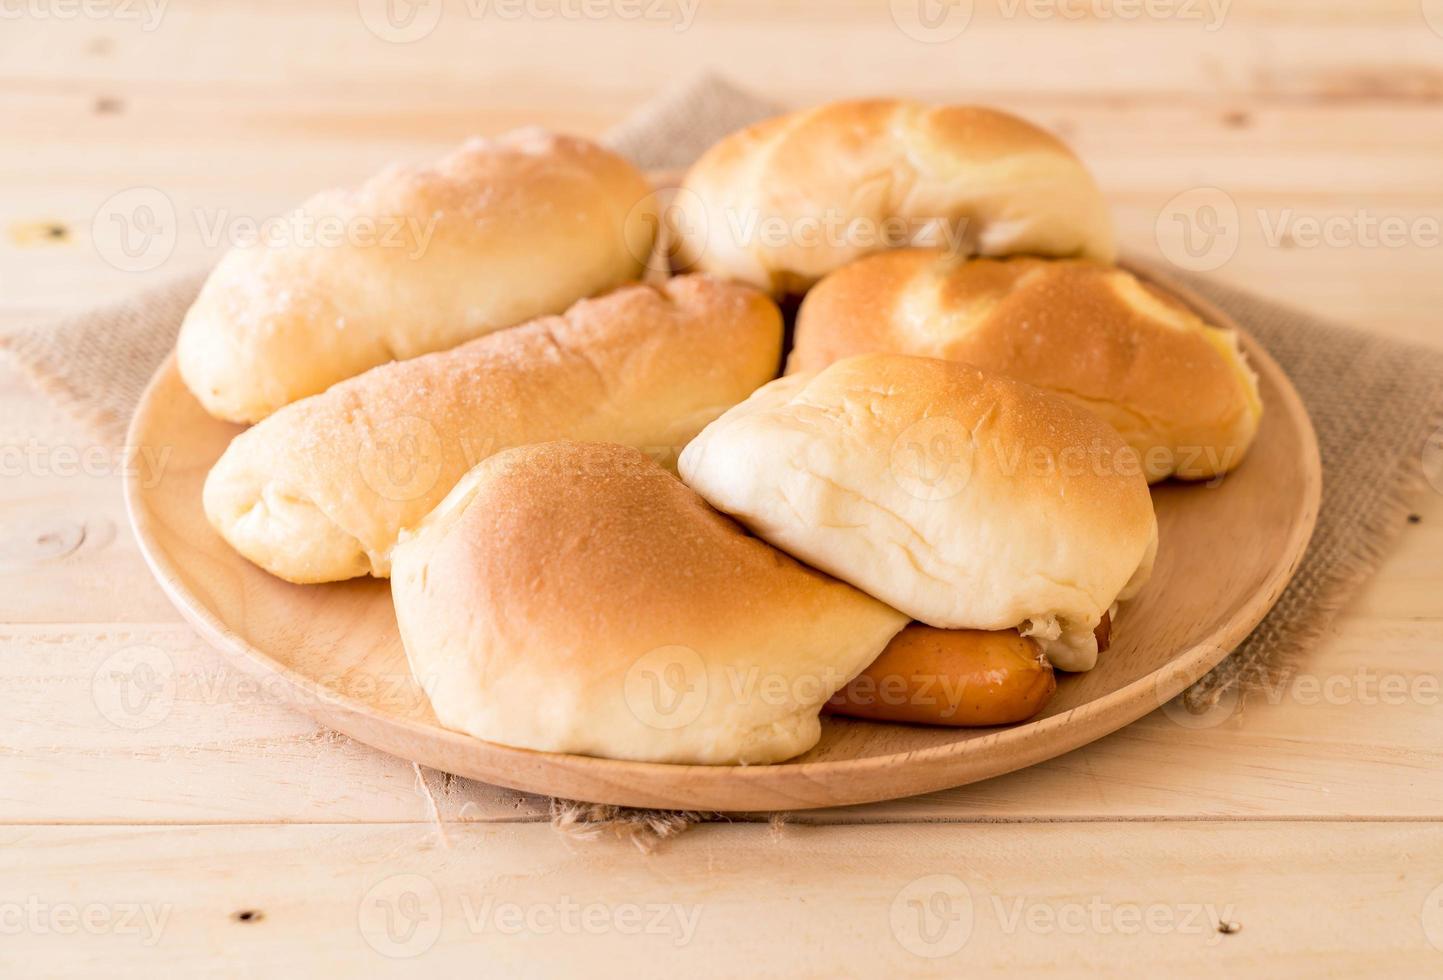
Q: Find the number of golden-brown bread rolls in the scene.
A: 6